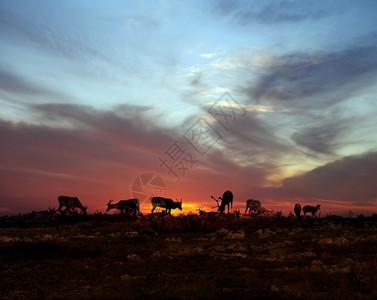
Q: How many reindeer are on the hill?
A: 7